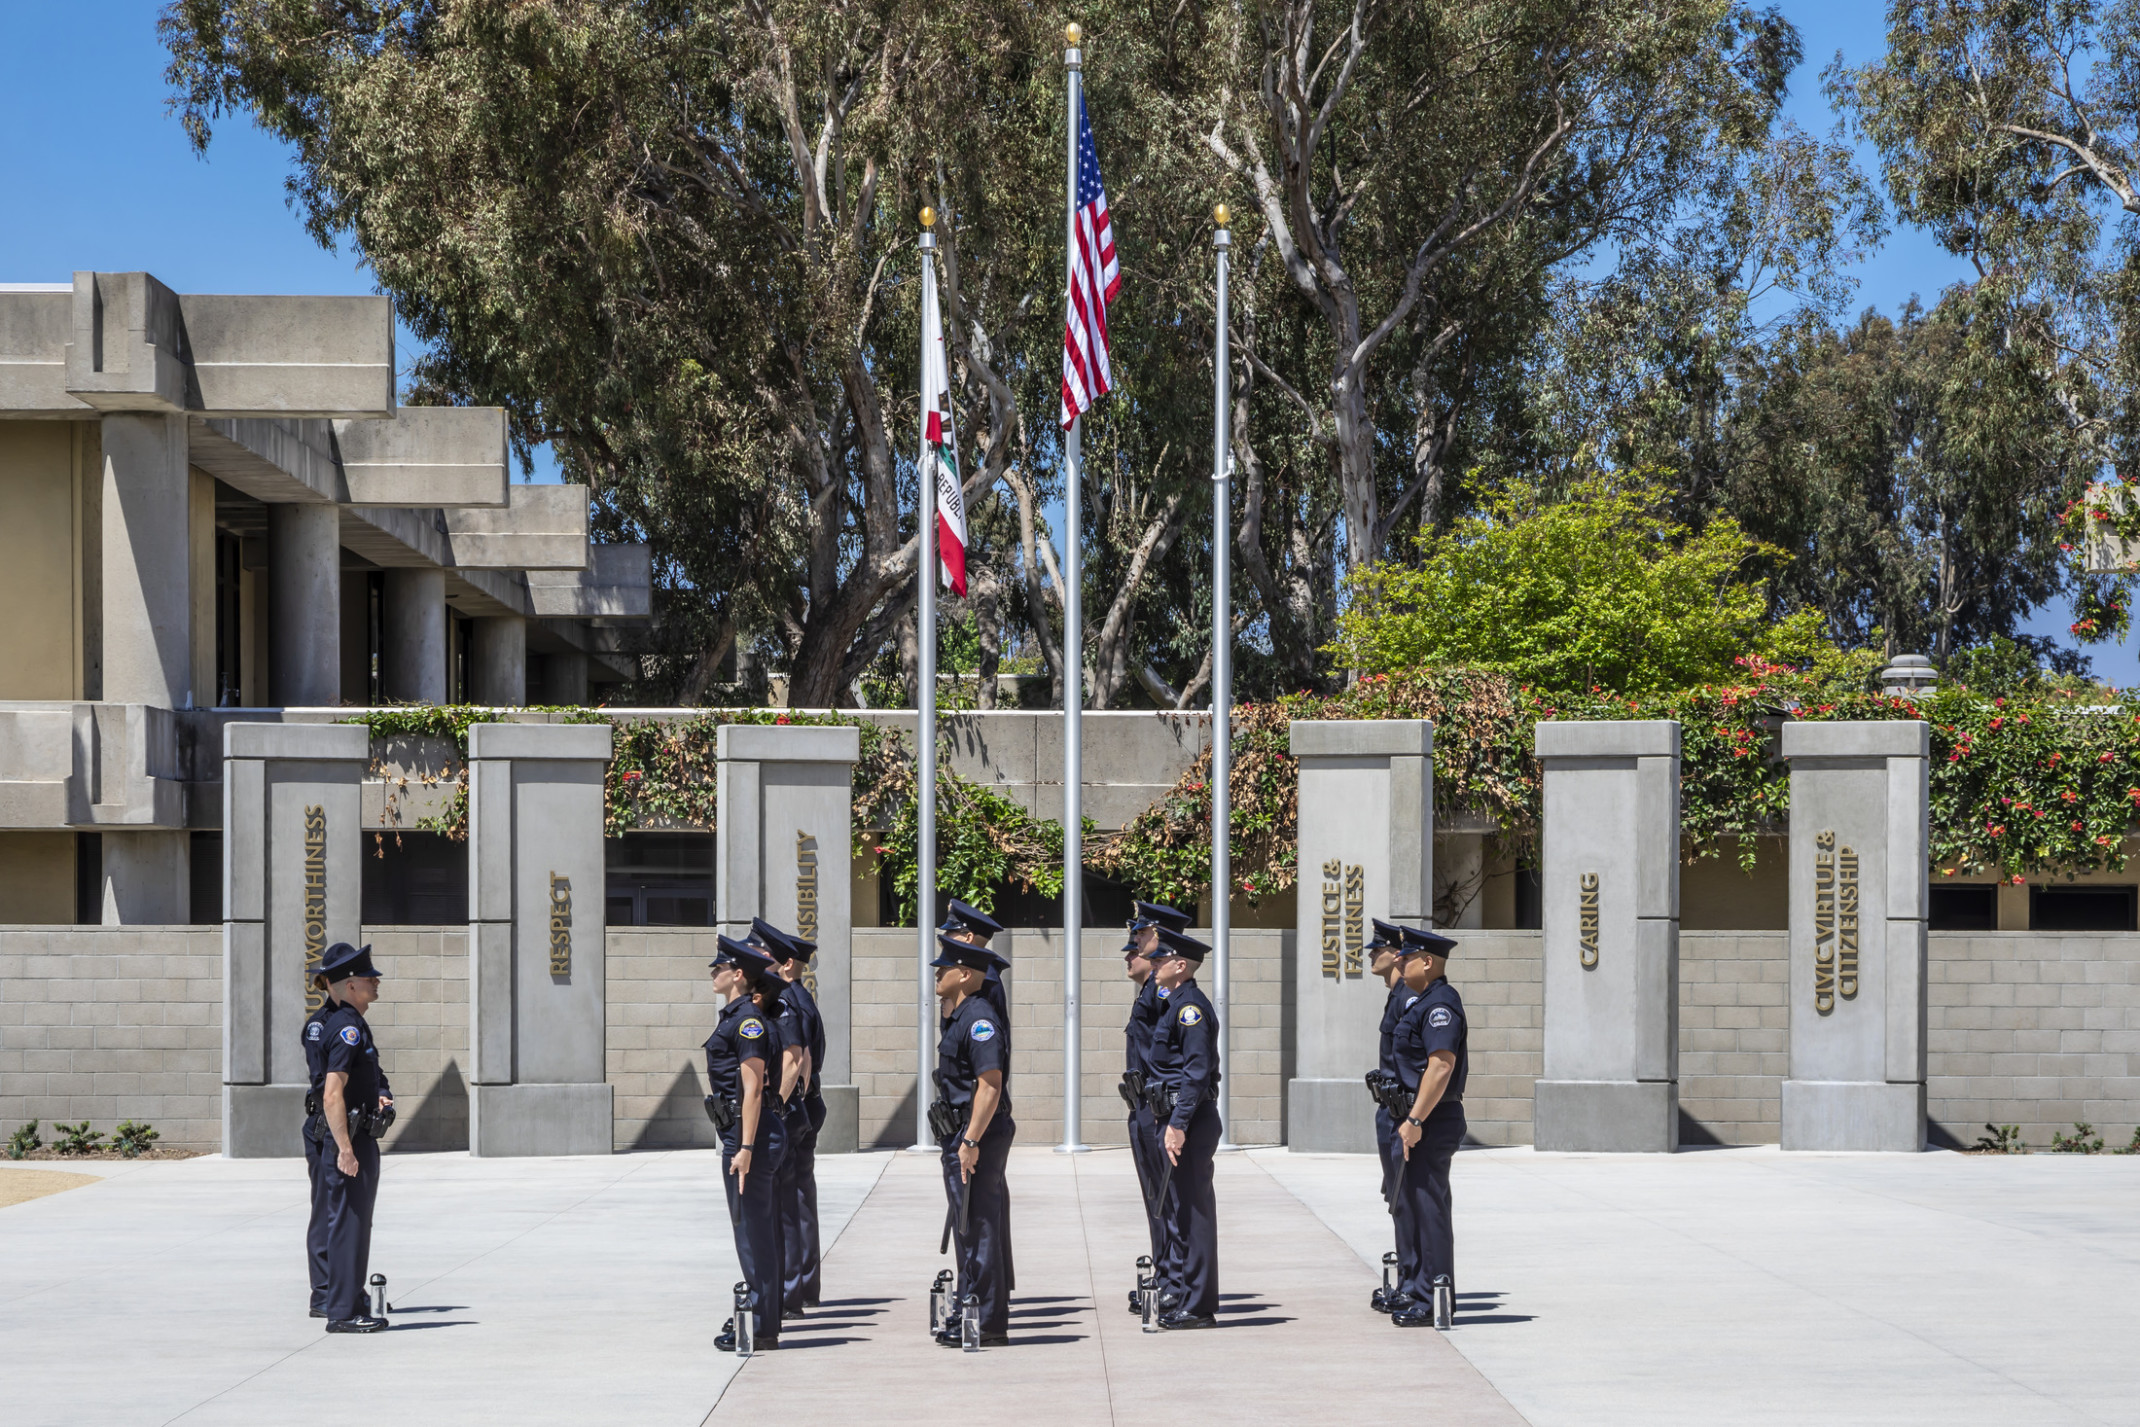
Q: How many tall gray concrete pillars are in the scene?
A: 6